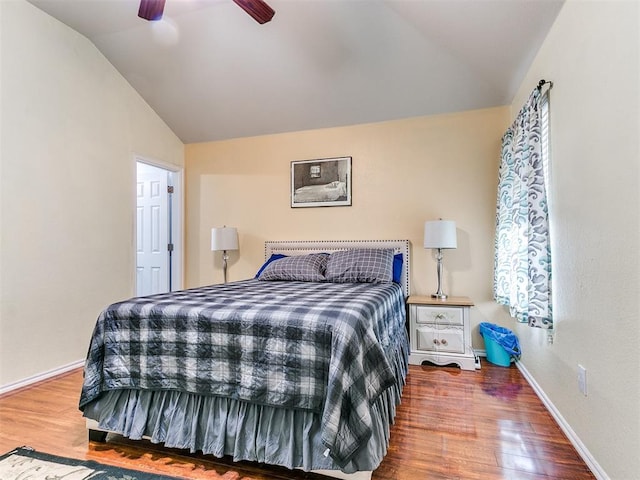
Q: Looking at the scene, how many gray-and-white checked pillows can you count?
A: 2